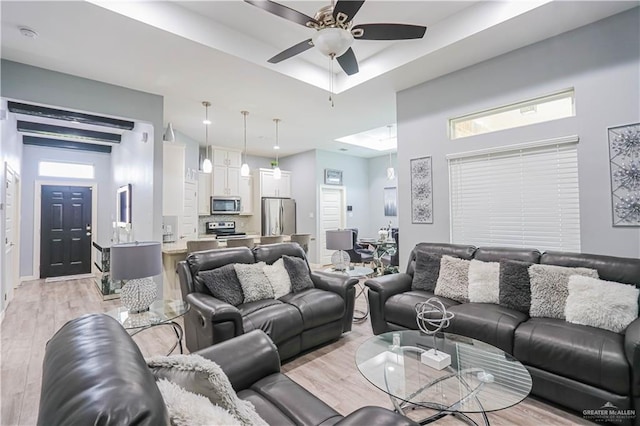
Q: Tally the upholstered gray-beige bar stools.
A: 4